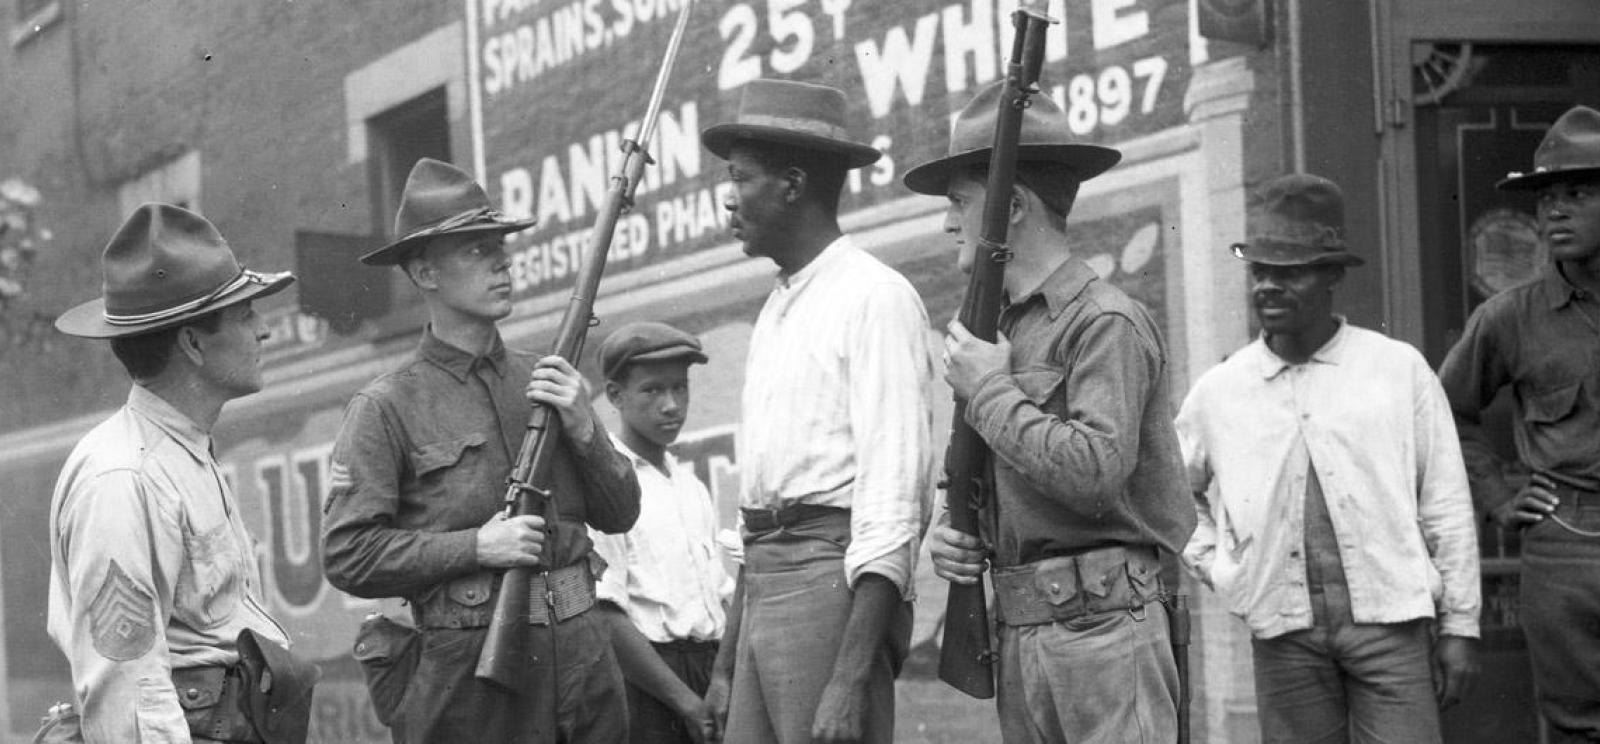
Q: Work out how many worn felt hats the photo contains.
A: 6